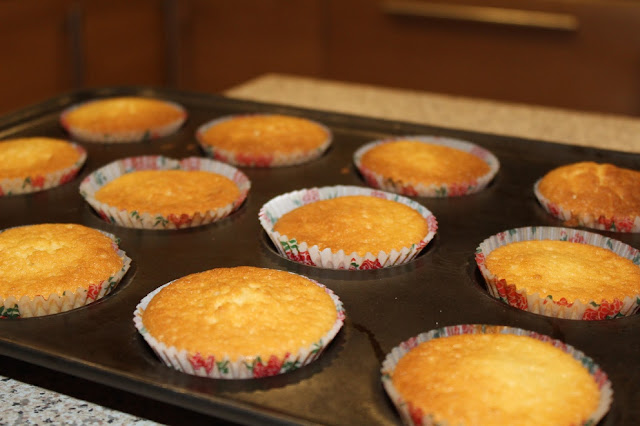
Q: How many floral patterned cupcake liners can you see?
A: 11